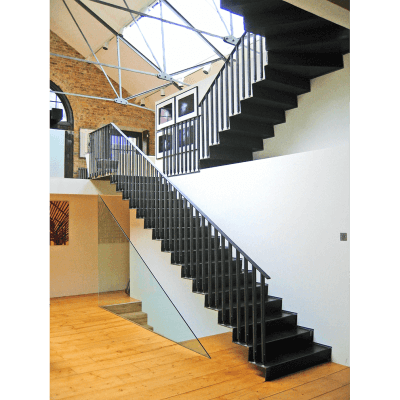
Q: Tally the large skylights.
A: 1